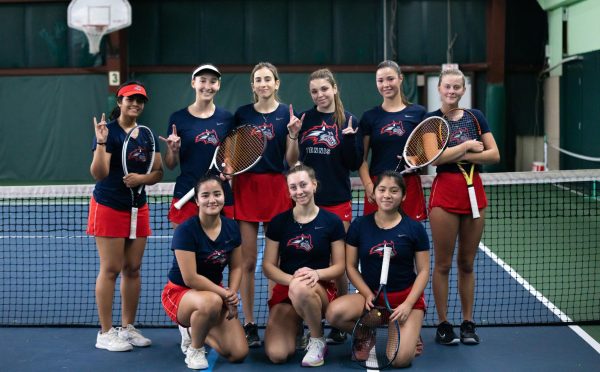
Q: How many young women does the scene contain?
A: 9